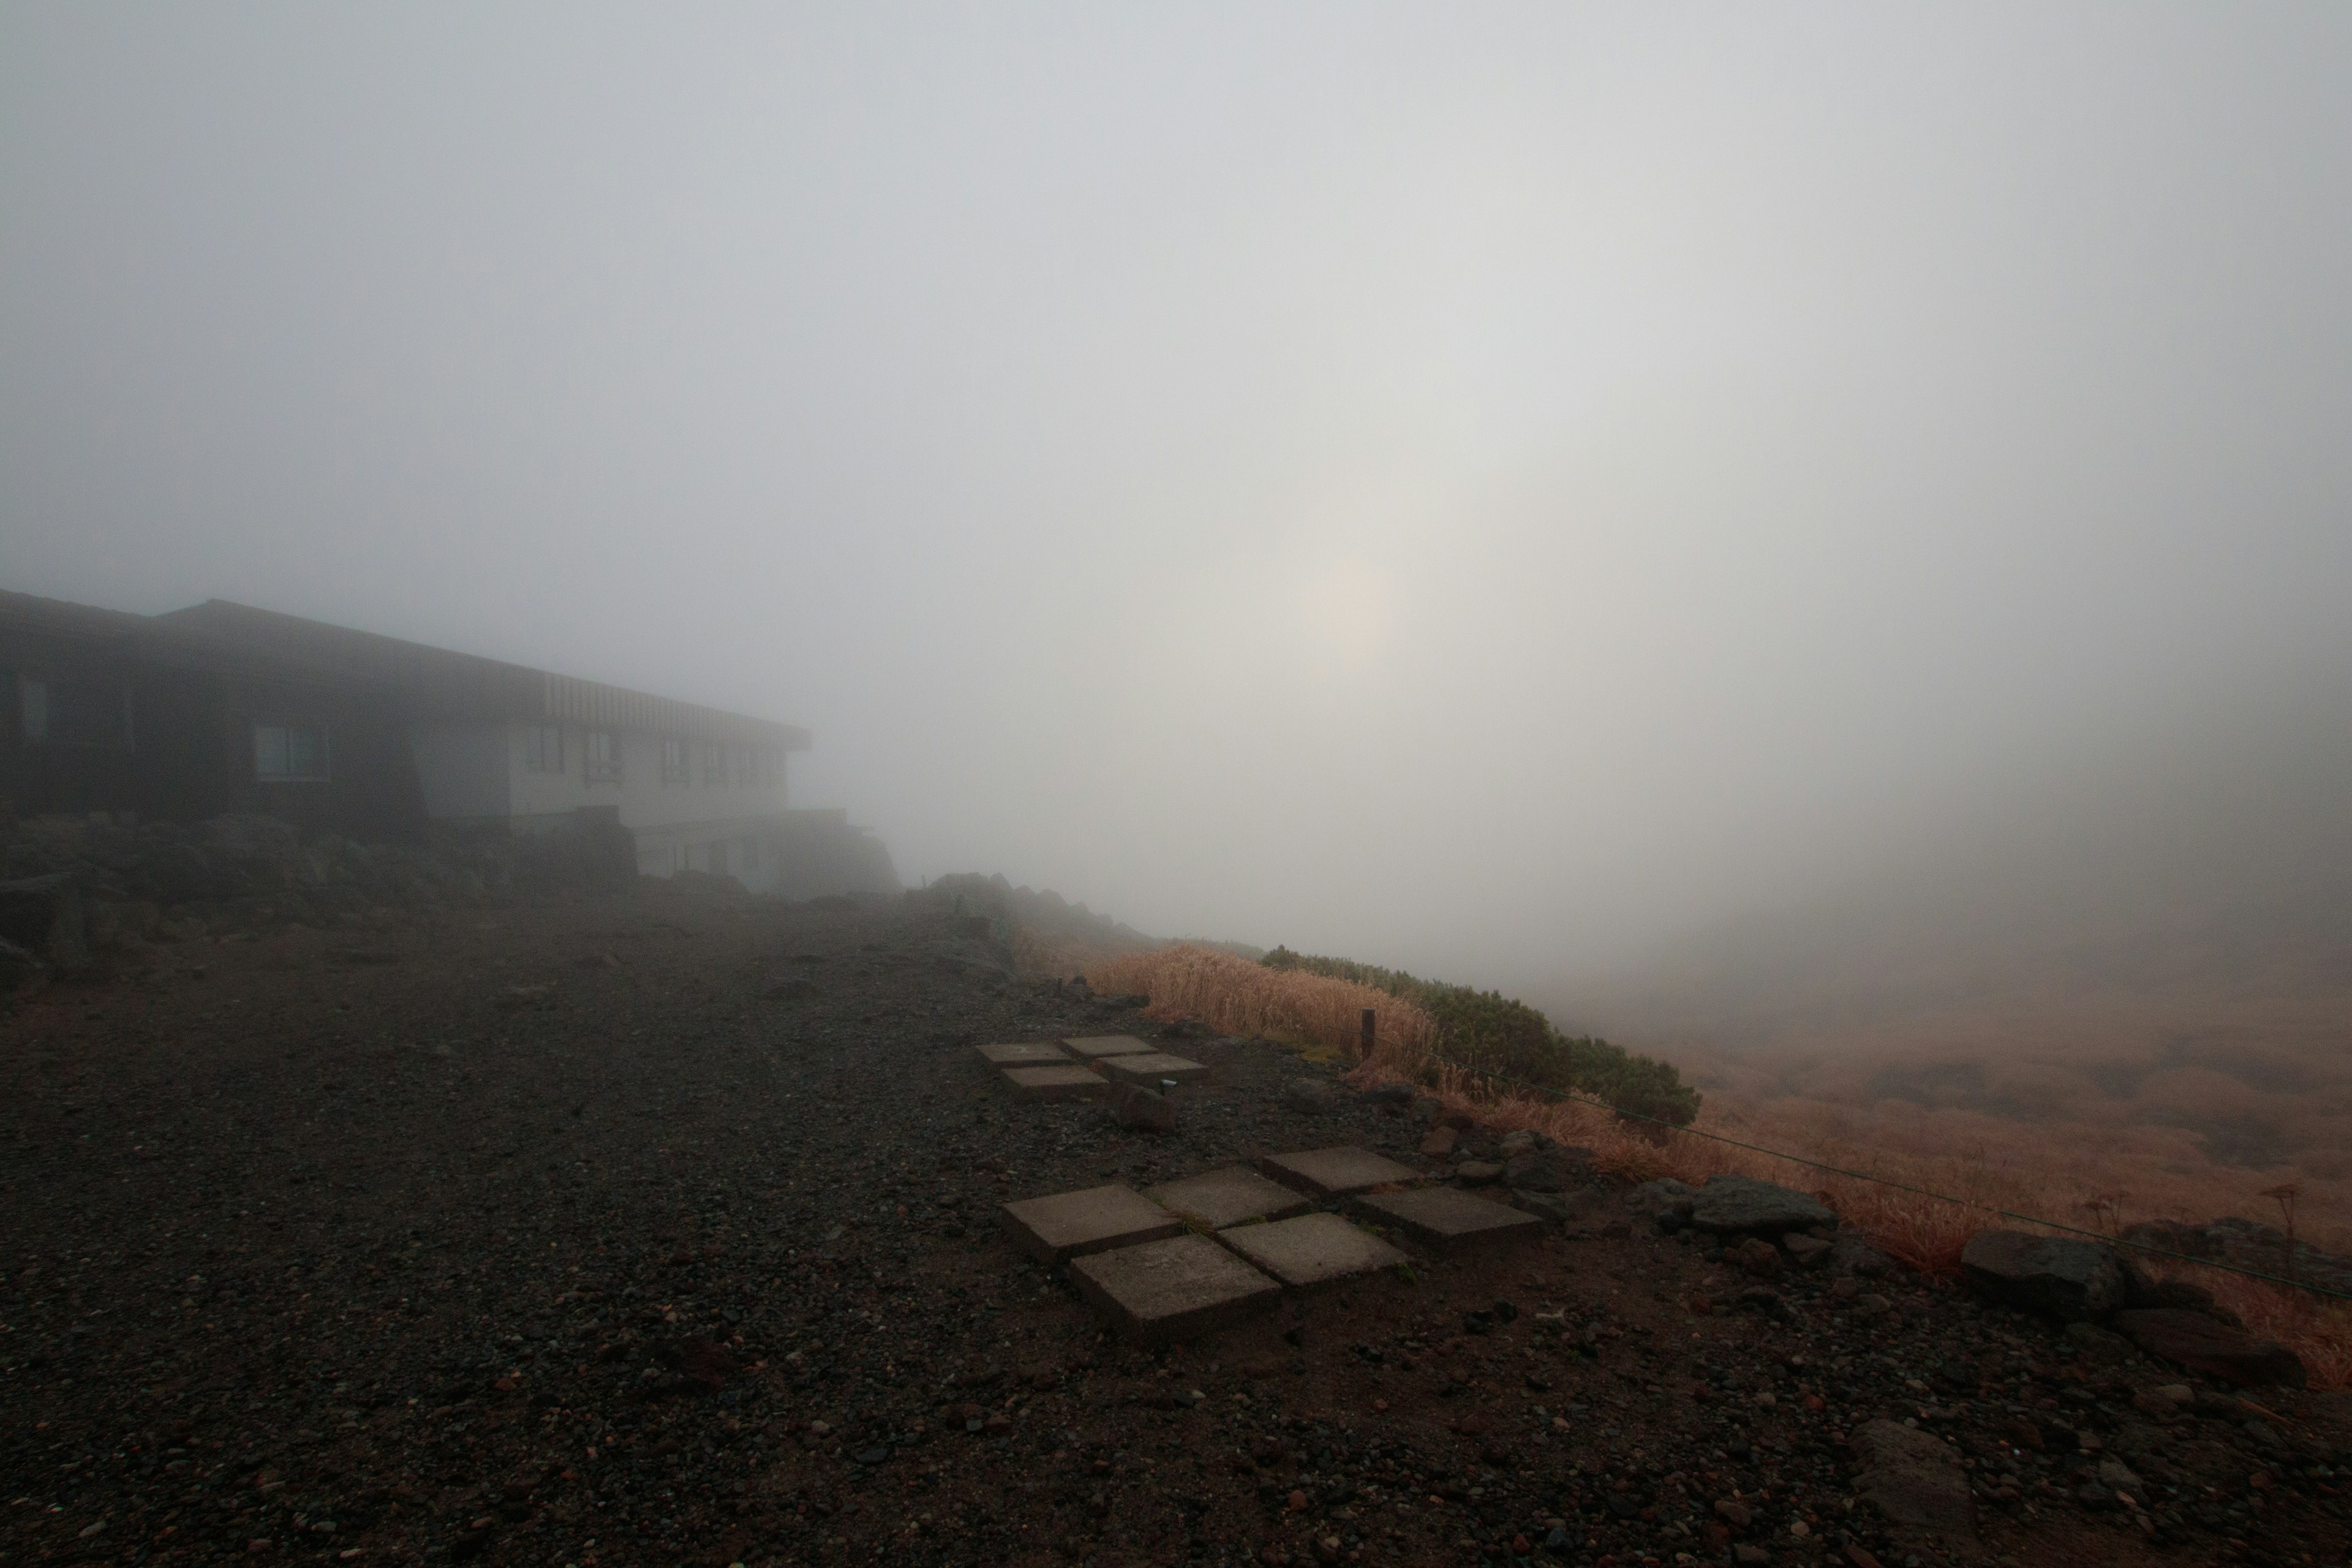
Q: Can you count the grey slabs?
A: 10